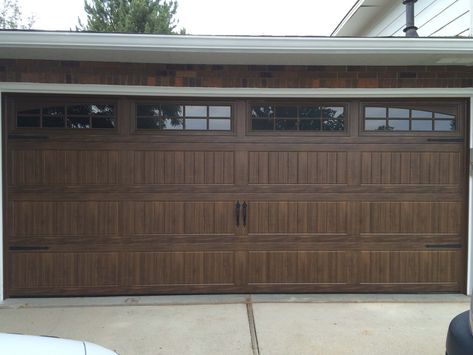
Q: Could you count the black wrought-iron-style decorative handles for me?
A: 2